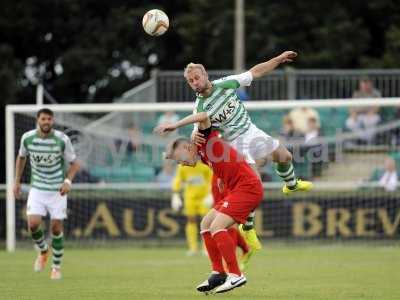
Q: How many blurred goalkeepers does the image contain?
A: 1